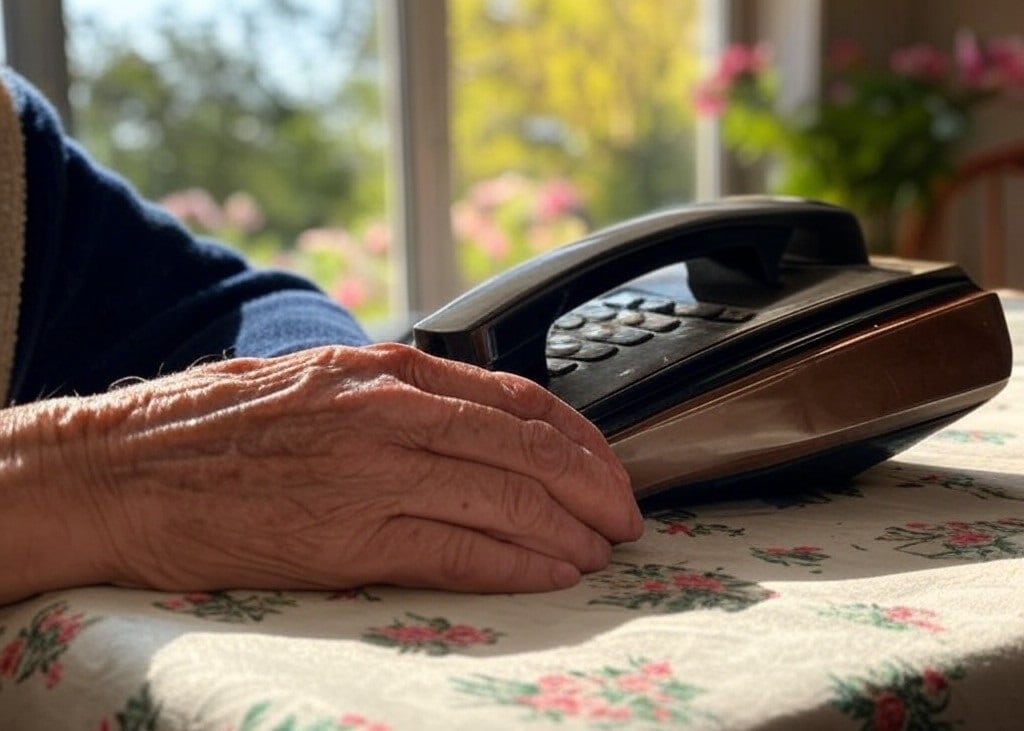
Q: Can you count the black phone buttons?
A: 13